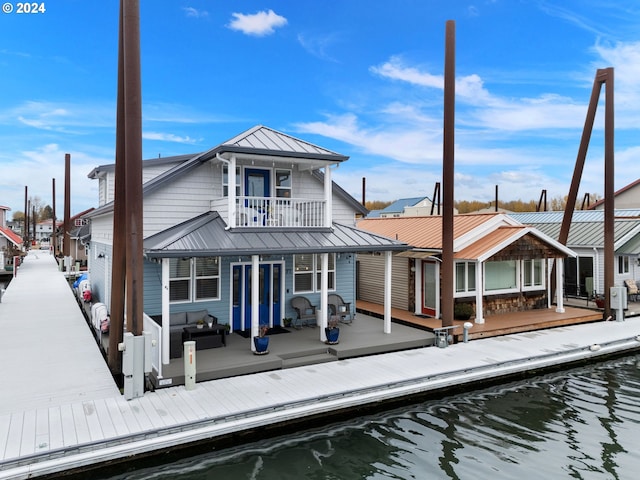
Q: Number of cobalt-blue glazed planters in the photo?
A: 2